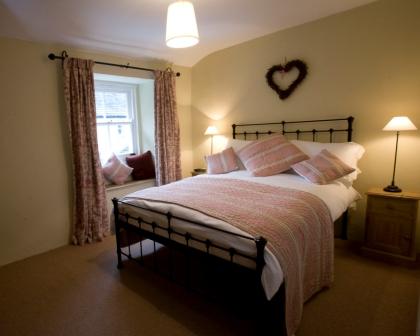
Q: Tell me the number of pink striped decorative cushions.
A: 4